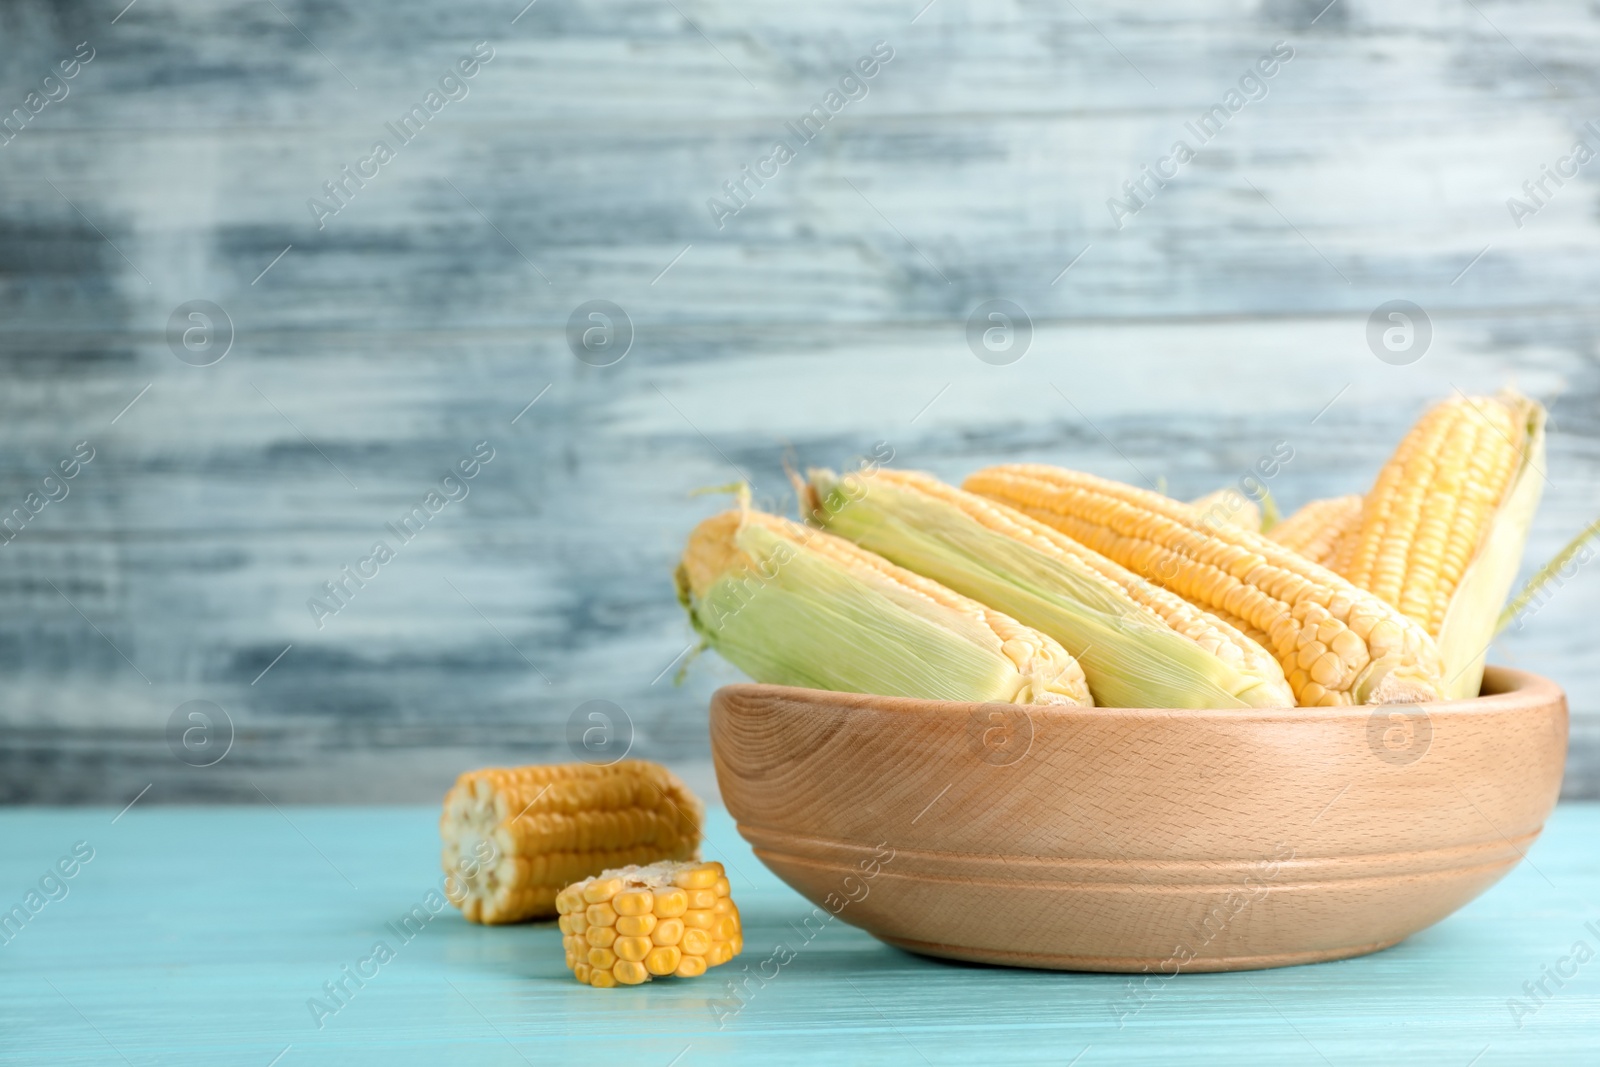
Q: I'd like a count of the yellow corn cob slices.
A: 2